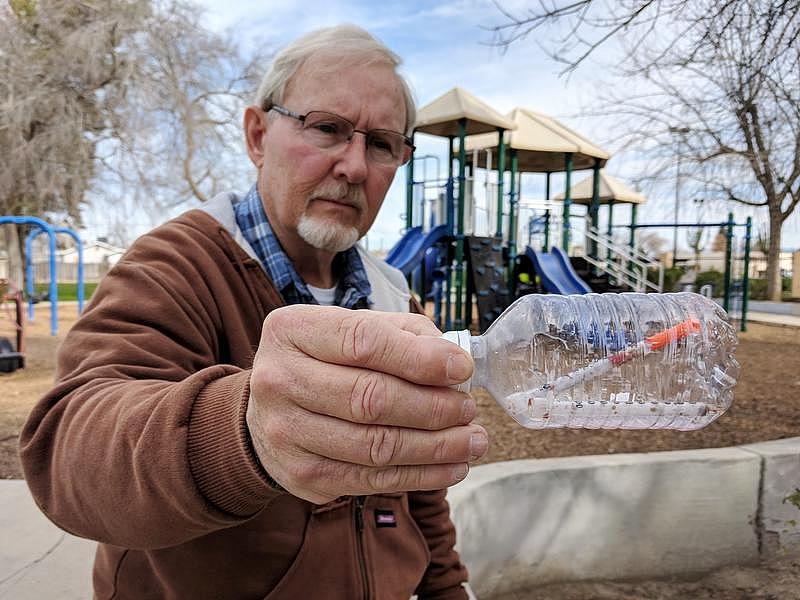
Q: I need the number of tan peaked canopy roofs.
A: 3